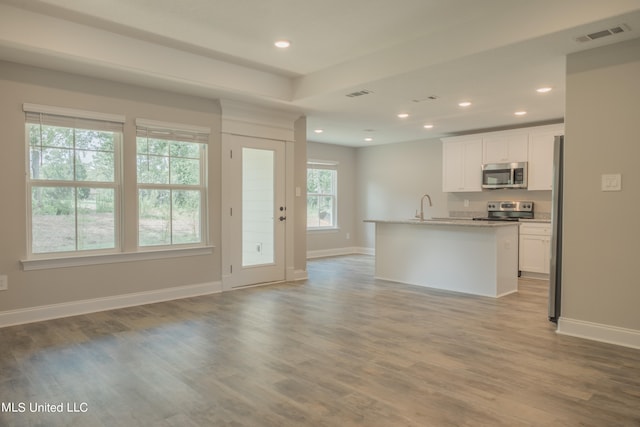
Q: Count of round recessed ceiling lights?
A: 8